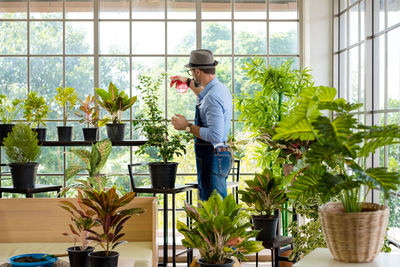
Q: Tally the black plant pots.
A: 11